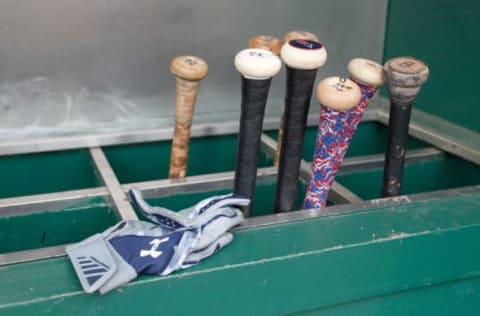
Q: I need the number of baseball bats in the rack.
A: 8